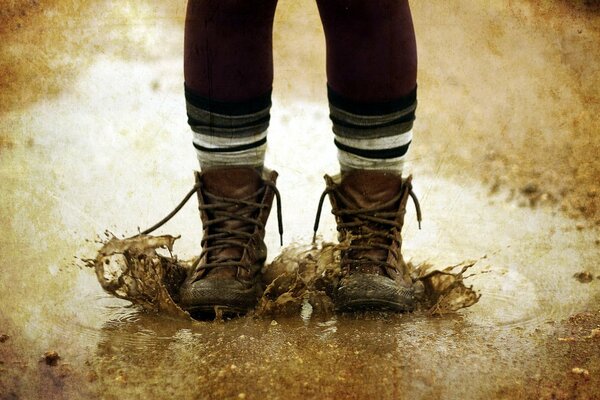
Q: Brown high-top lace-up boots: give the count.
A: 2